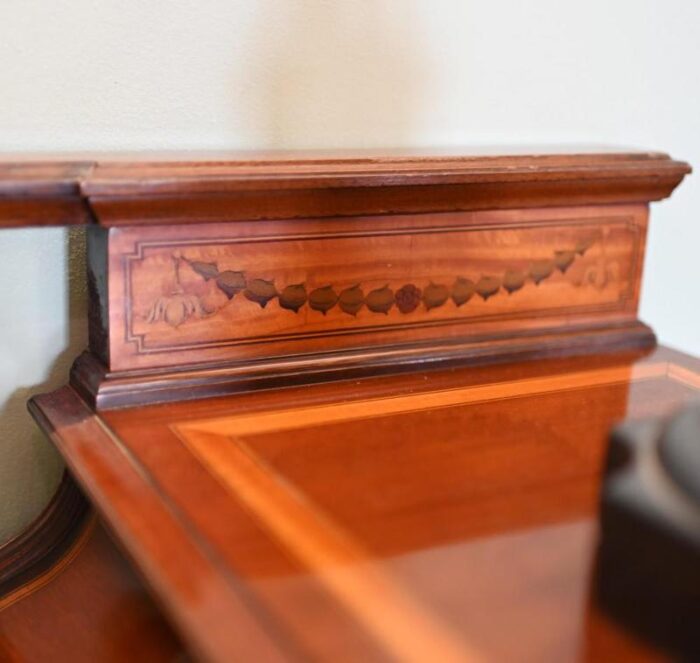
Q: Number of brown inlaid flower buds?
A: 14